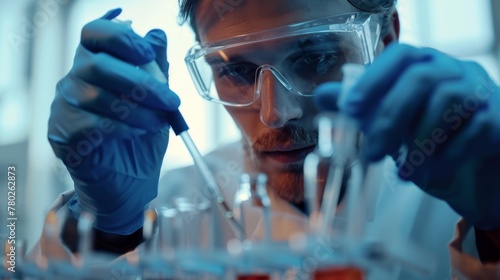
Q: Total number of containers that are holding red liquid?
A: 2